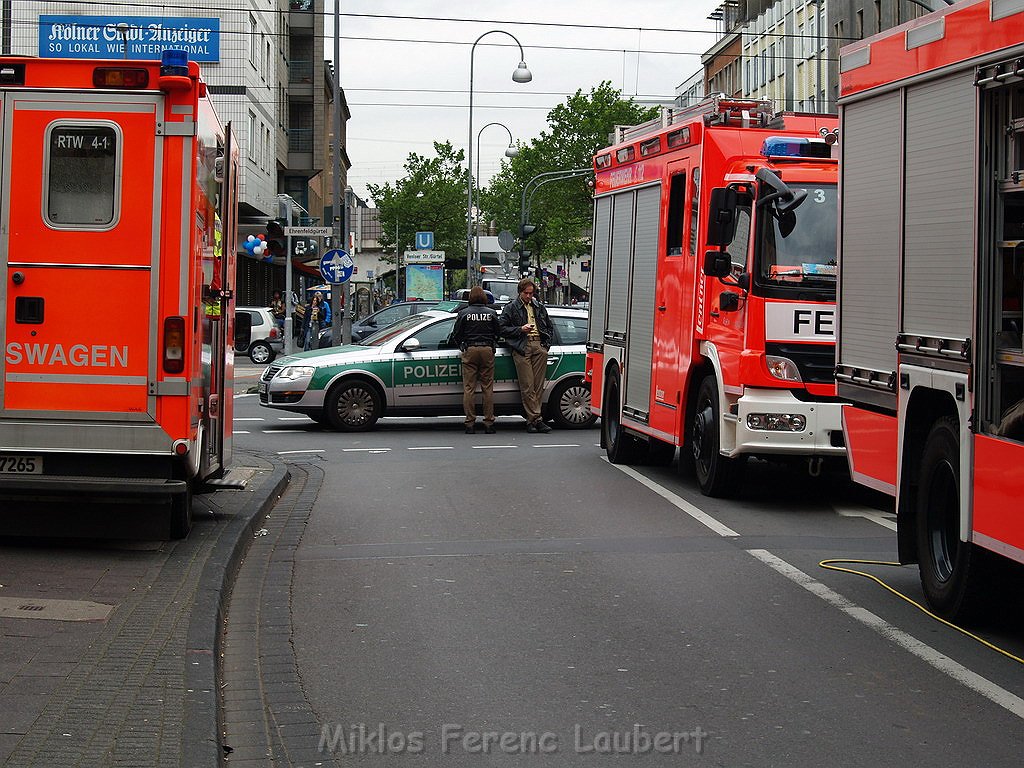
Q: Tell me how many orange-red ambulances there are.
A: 1